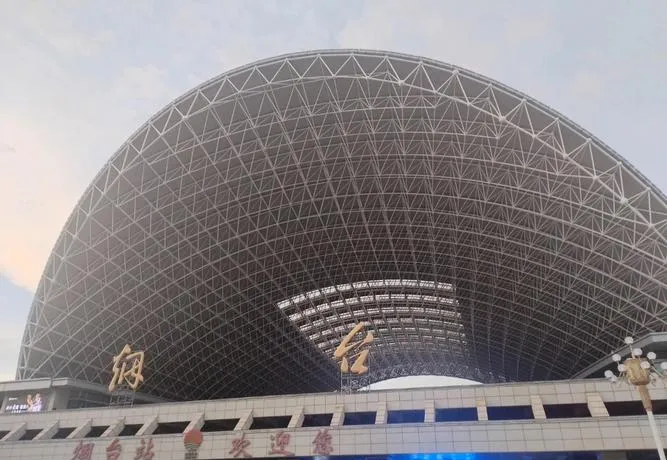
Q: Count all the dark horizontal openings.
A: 15